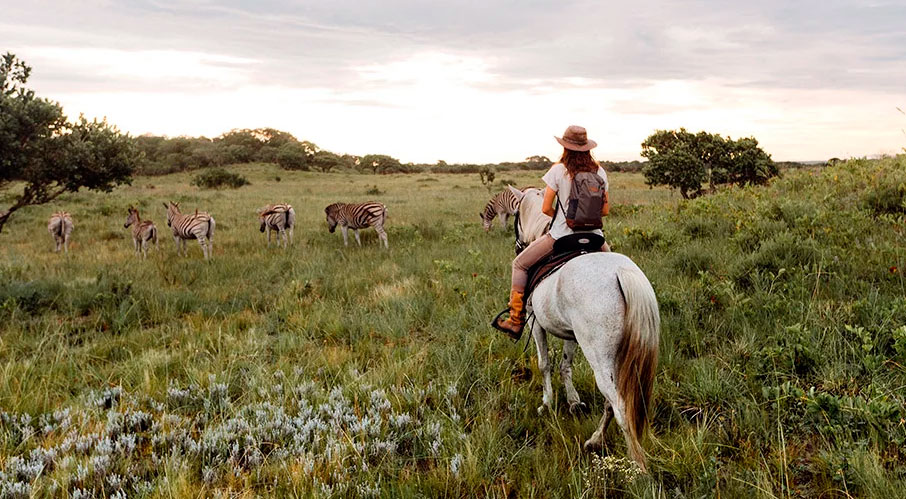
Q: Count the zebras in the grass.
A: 6